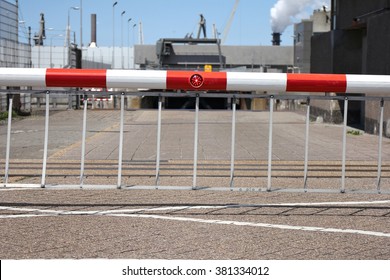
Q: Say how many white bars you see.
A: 11